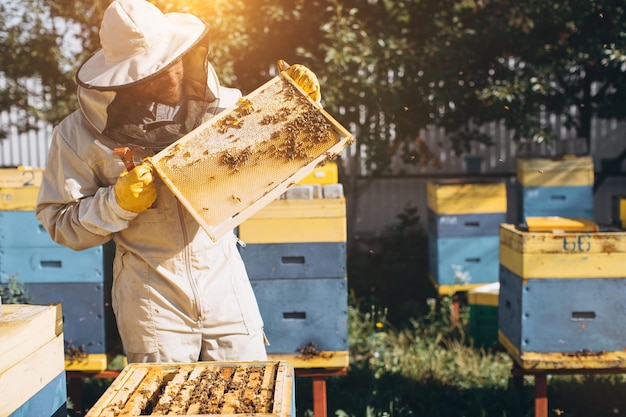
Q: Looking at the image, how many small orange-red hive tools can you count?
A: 1